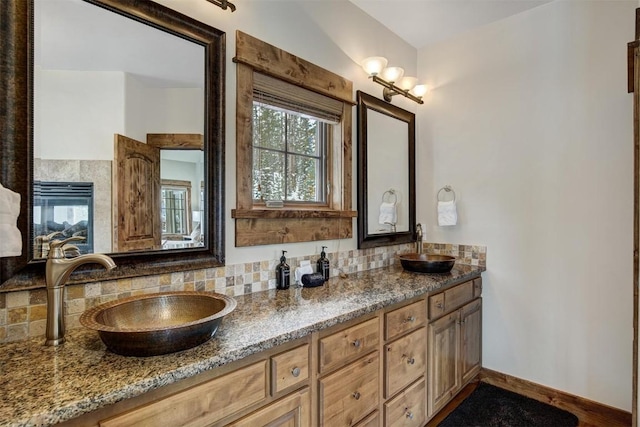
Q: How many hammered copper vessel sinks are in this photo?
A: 2